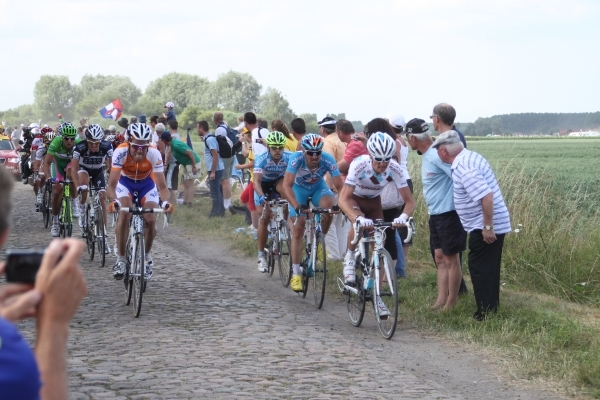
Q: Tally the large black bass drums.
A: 0